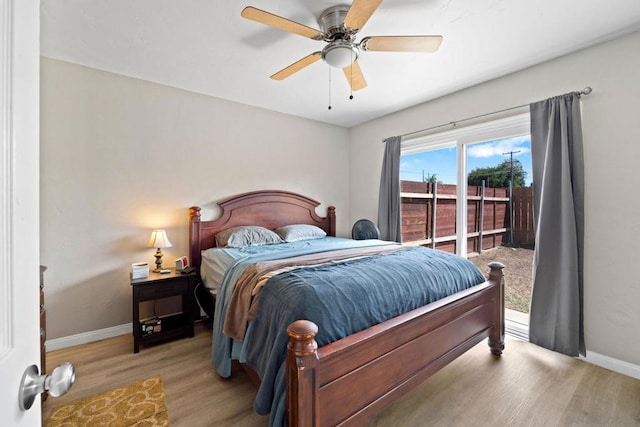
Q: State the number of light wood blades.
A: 5